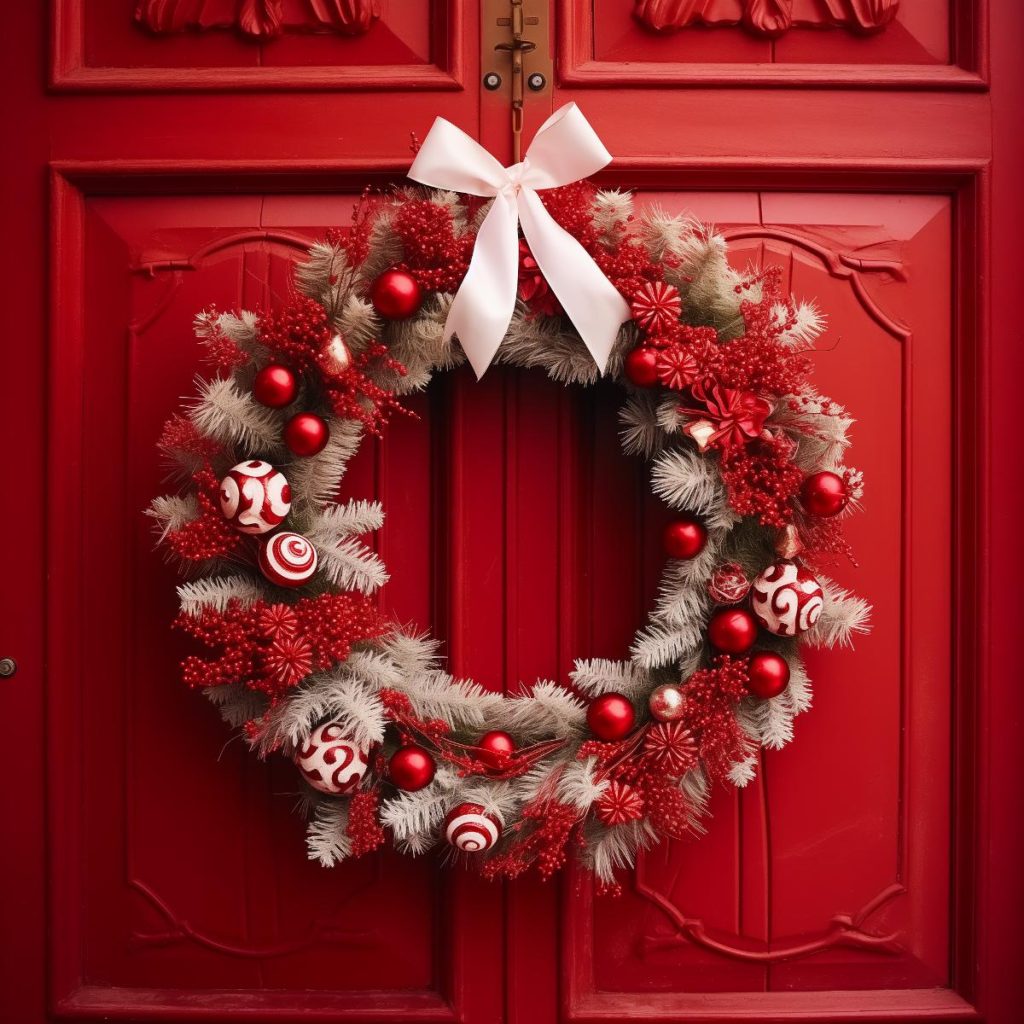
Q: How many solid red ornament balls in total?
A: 11